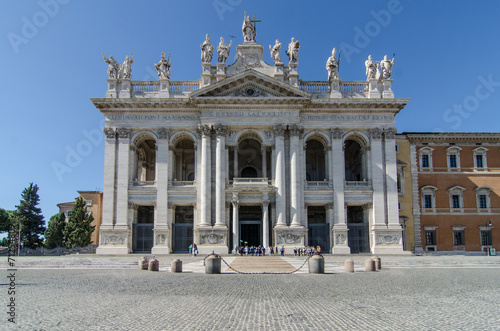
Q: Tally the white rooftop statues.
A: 11